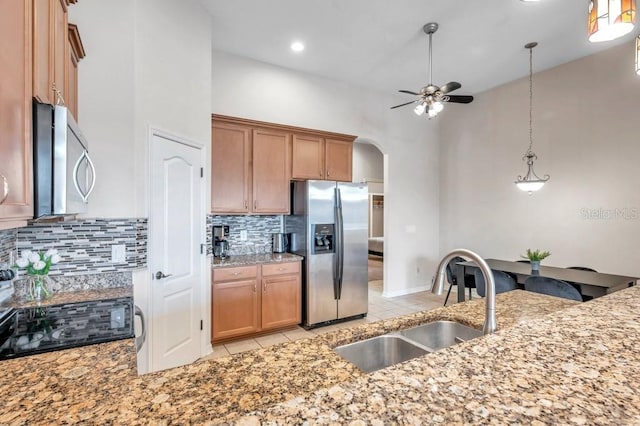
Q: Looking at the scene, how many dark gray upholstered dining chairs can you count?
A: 5